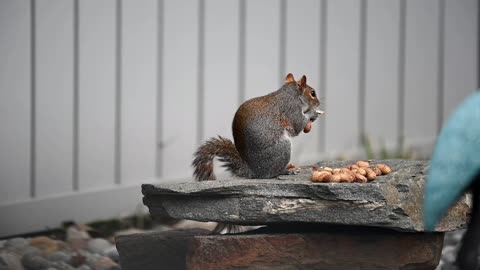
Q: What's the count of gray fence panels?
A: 12